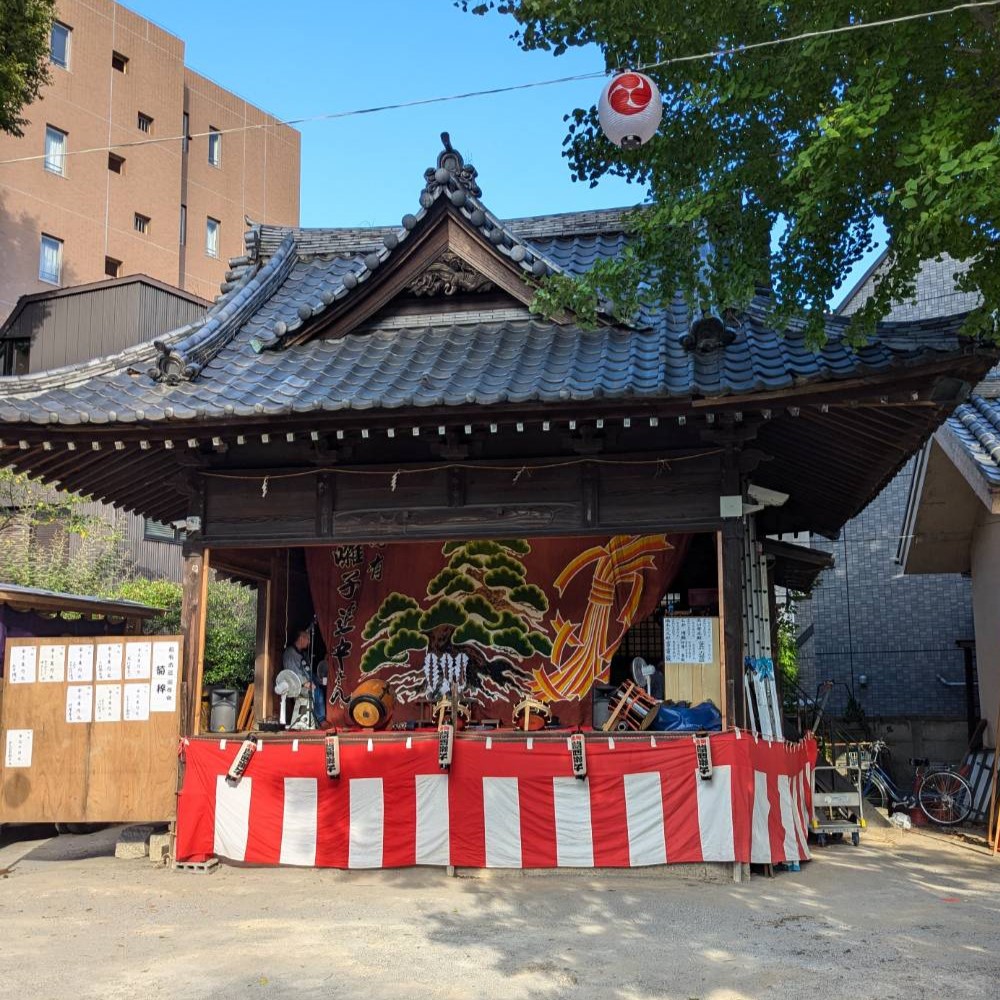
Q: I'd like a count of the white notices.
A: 11